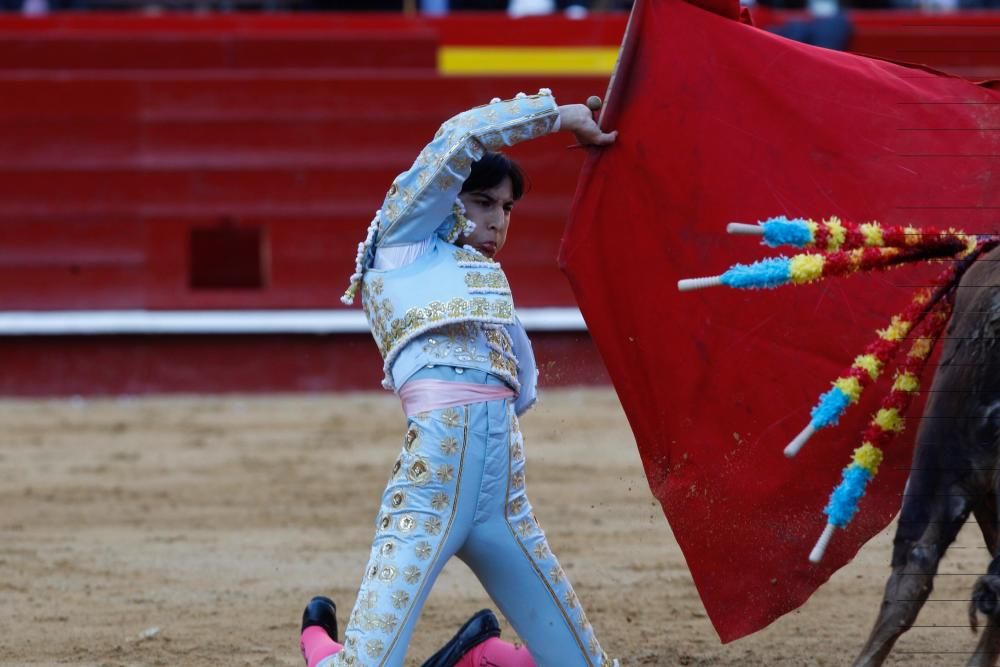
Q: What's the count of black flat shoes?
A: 2